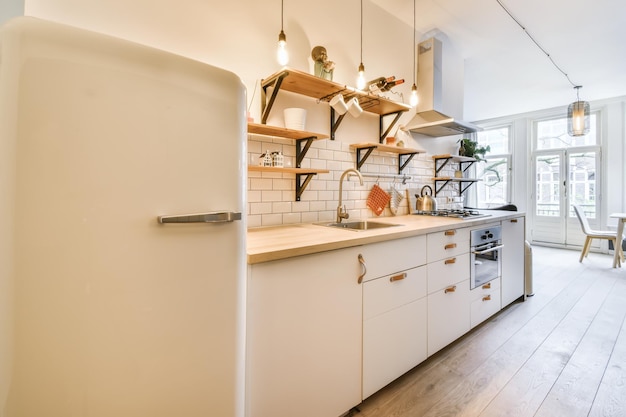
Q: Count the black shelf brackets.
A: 11